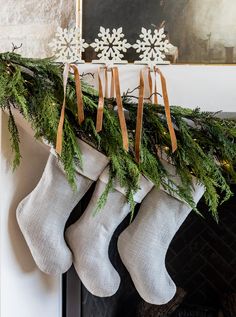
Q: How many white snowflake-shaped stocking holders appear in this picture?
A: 3